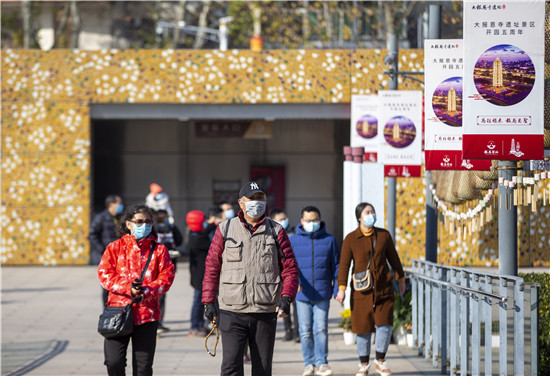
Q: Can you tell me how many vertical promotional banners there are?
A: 4